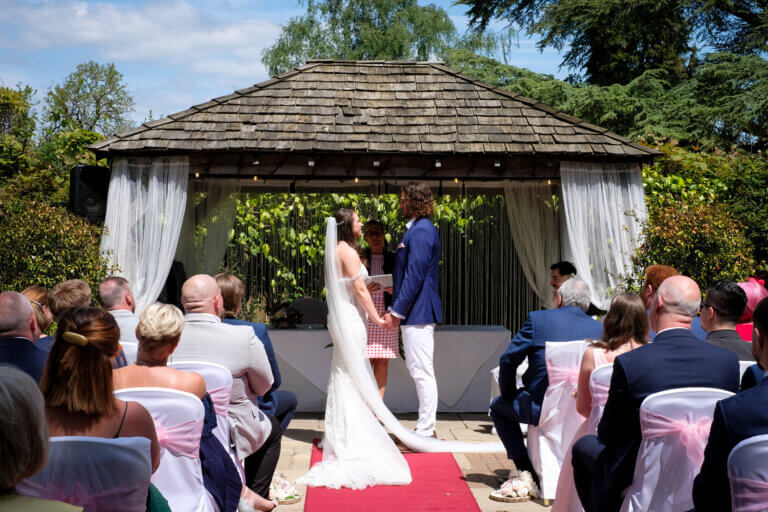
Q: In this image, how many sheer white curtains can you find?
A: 4